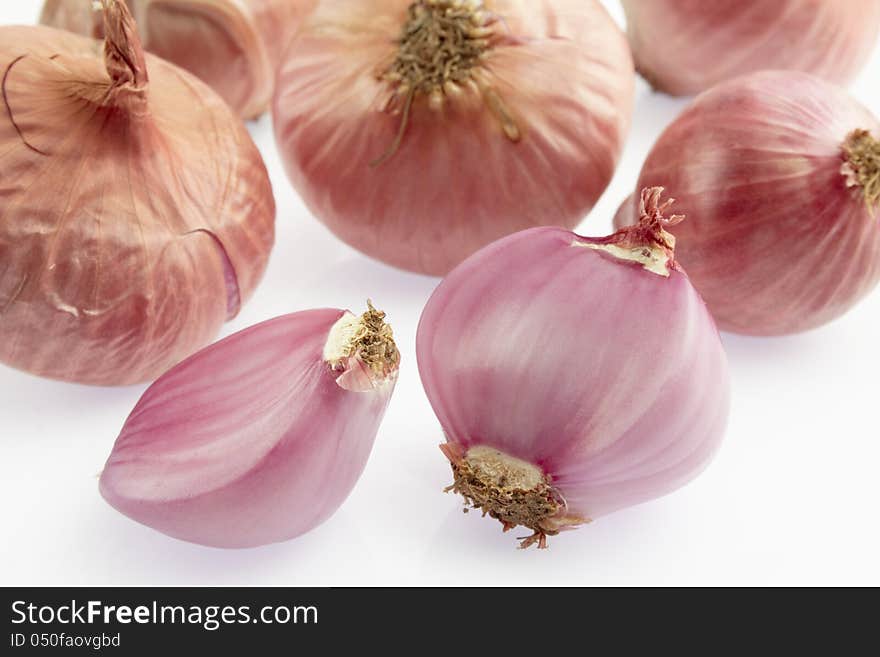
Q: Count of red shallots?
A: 7